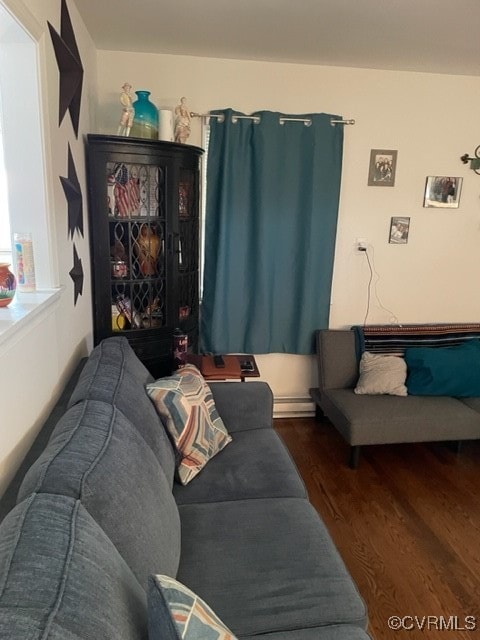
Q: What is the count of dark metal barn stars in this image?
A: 3